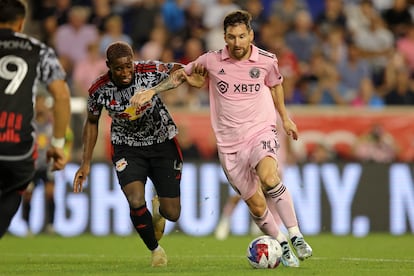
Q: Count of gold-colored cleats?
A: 2